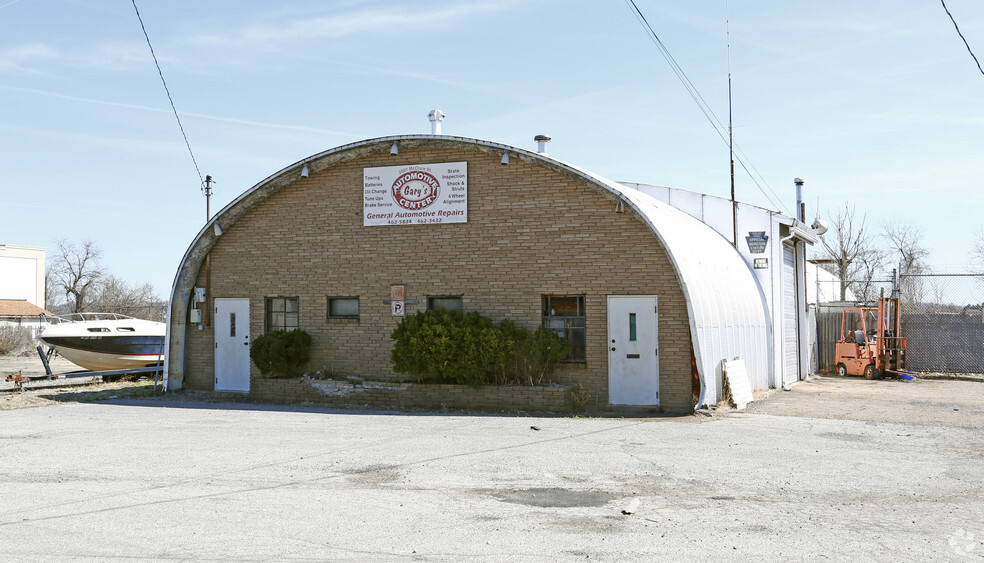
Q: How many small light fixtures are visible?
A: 5